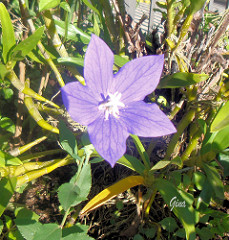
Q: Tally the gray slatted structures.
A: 1